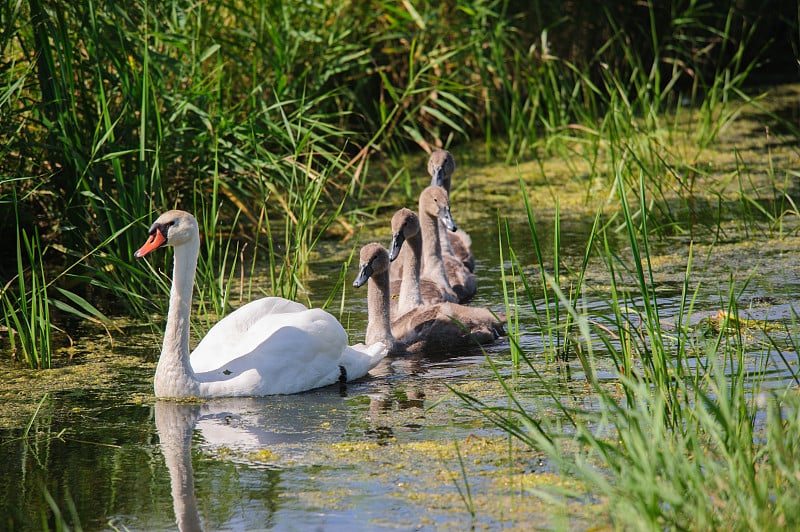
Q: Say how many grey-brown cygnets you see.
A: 4